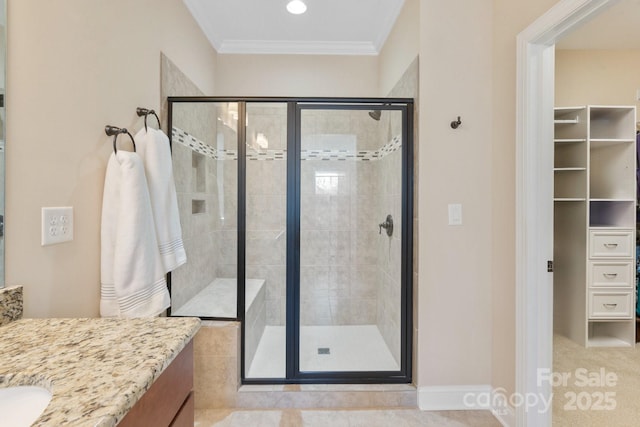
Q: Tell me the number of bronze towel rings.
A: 2